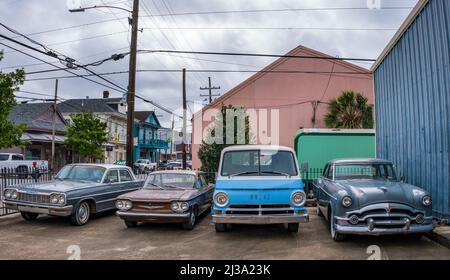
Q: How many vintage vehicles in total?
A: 4